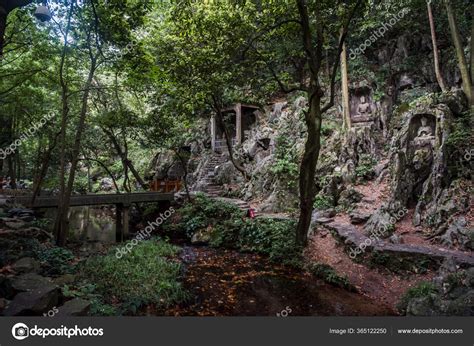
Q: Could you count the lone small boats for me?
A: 0